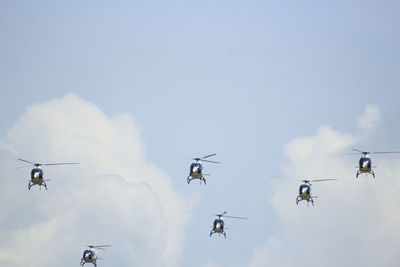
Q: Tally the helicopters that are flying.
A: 6